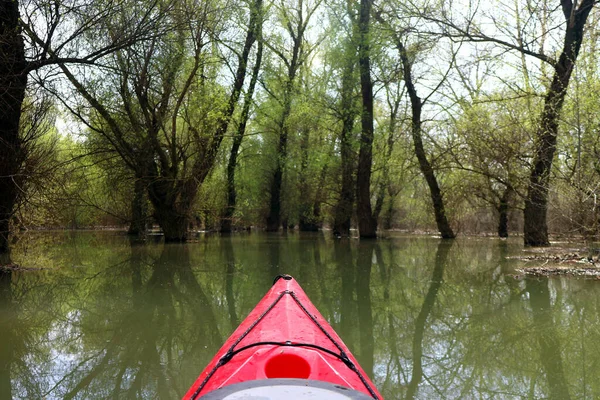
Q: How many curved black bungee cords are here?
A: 1